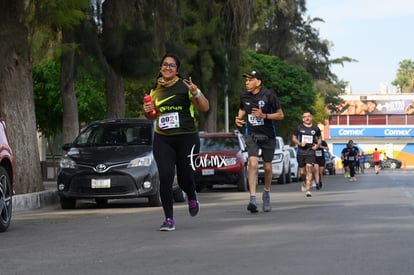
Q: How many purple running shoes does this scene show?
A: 2